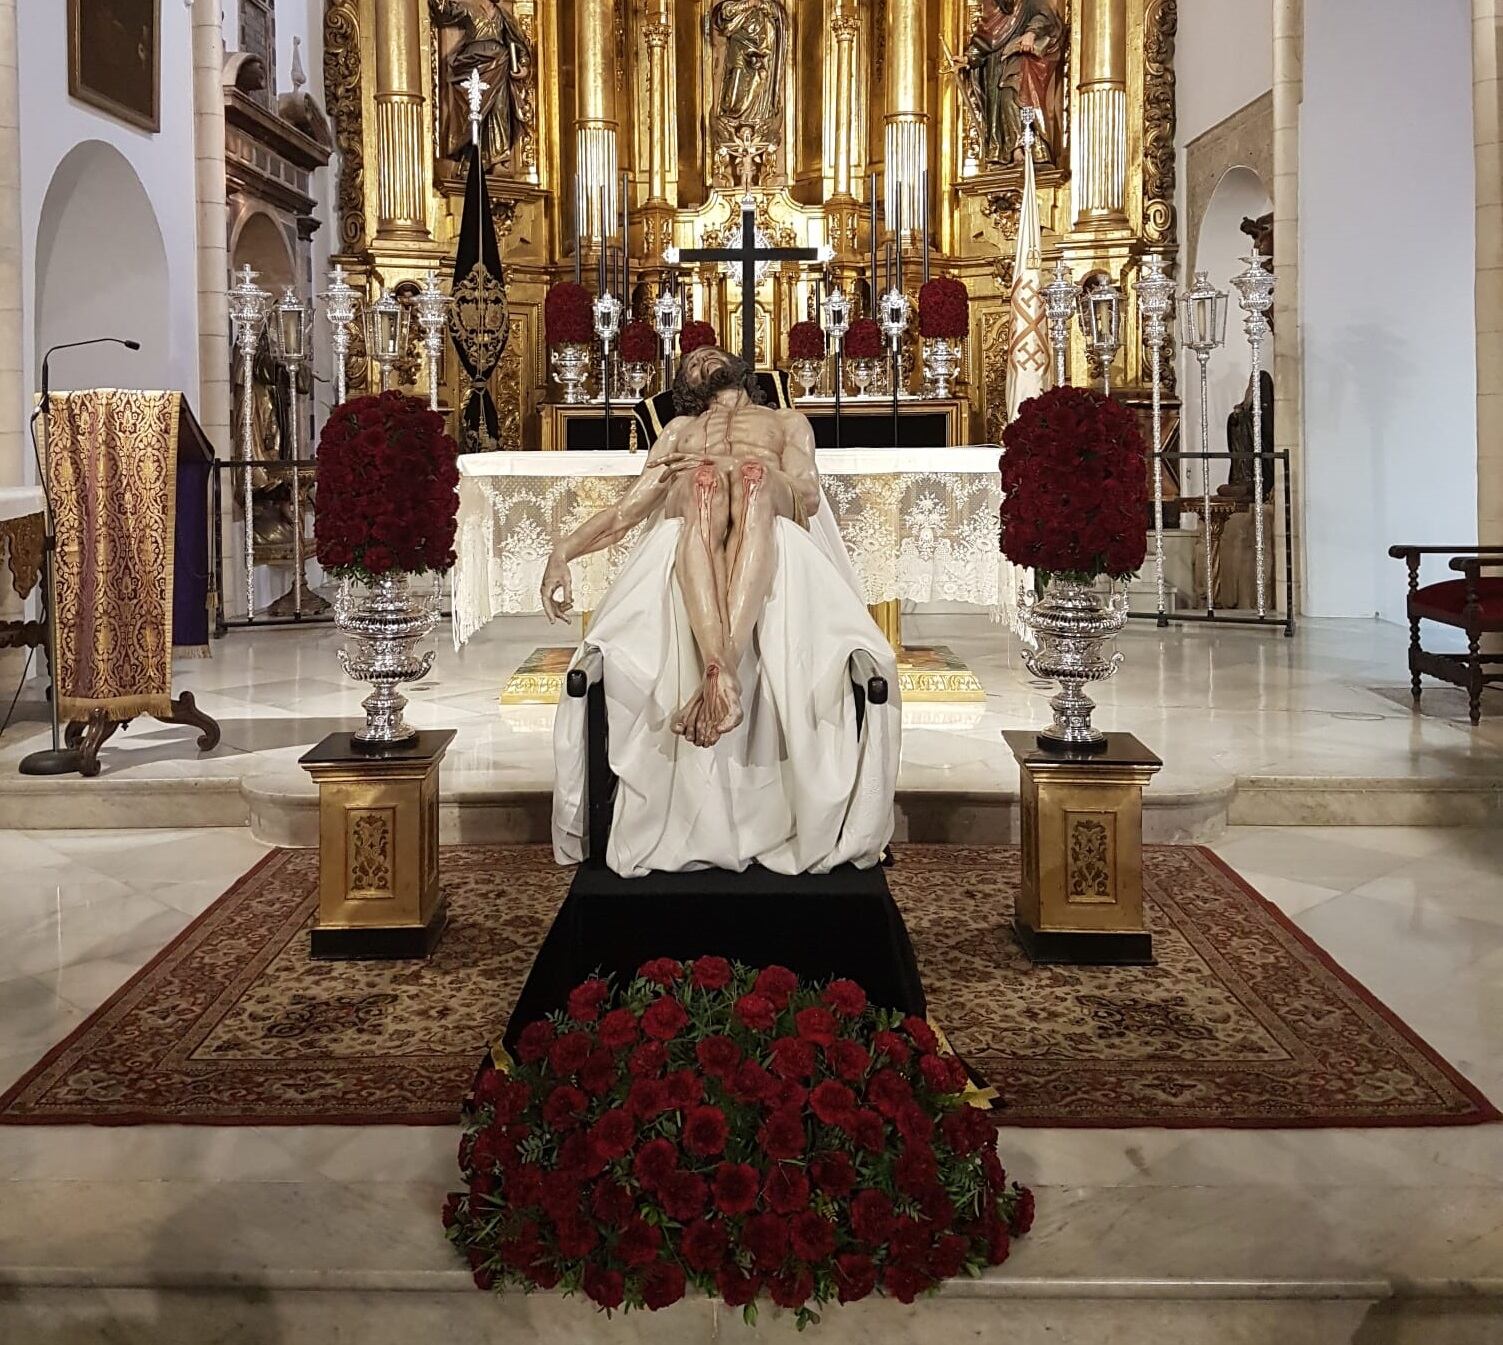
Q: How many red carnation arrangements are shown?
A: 9